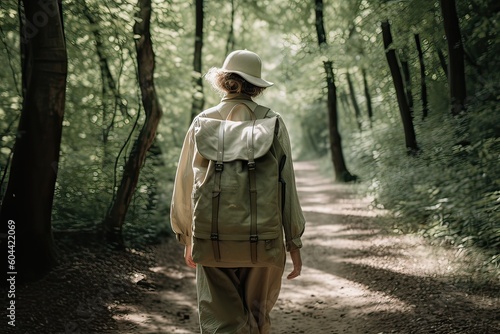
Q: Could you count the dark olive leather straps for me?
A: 2